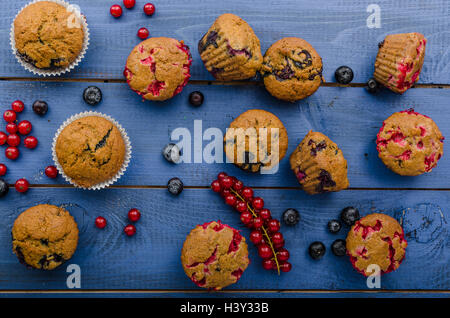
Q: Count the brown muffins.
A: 12